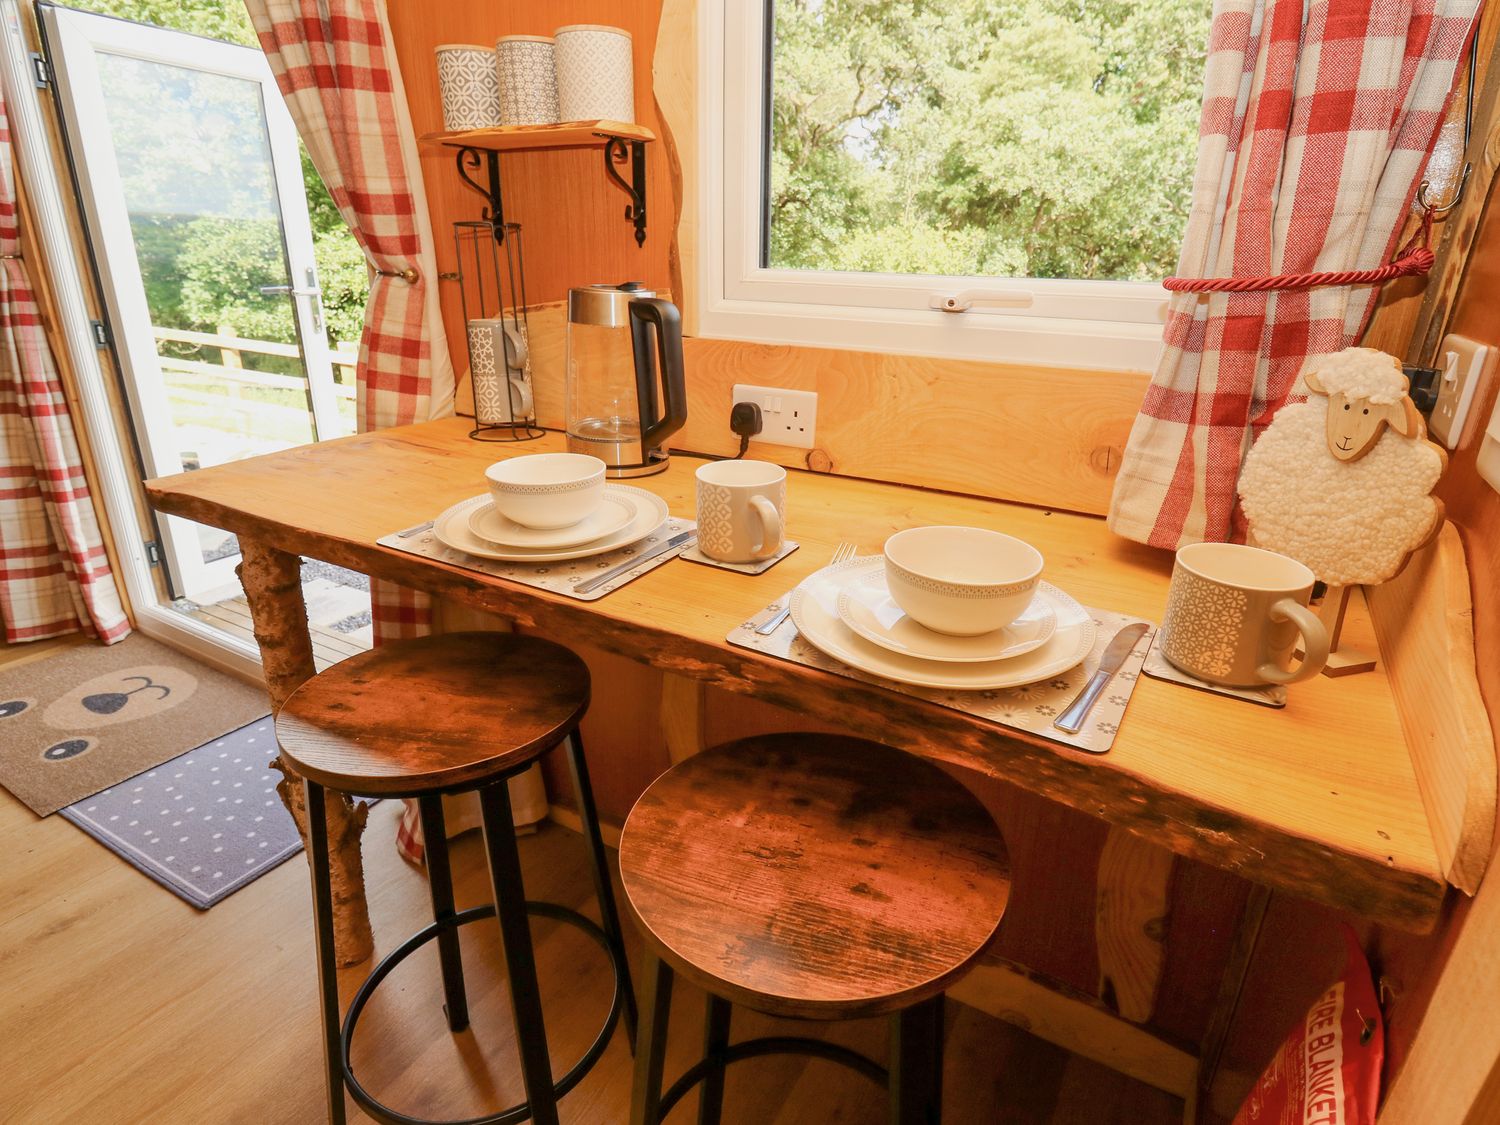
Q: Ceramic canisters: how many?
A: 3